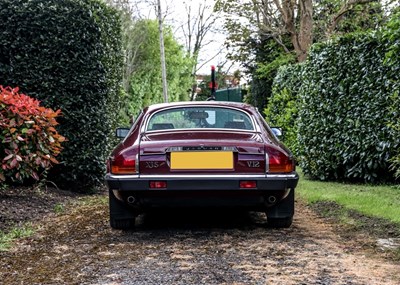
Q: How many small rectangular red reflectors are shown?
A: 2